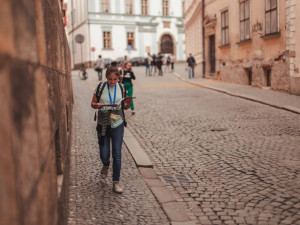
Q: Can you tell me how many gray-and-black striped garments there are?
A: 1